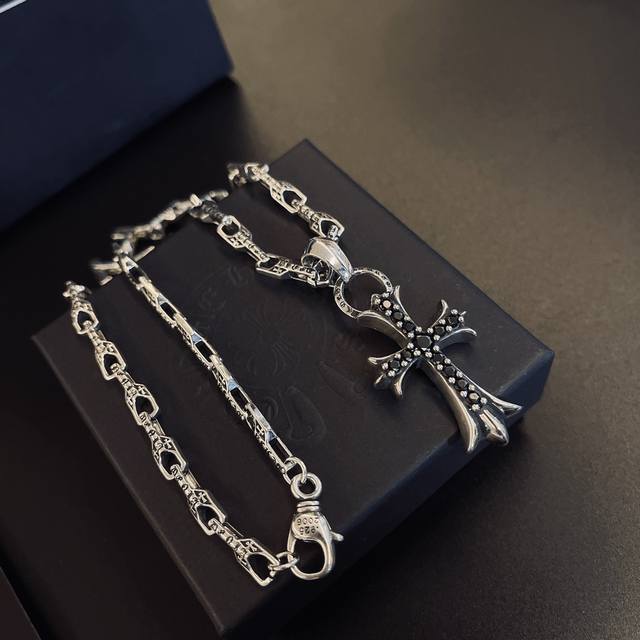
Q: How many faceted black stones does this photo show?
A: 12